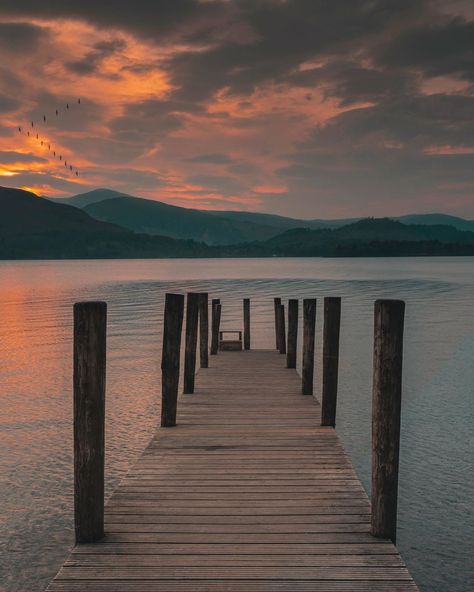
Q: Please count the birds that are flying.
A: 15